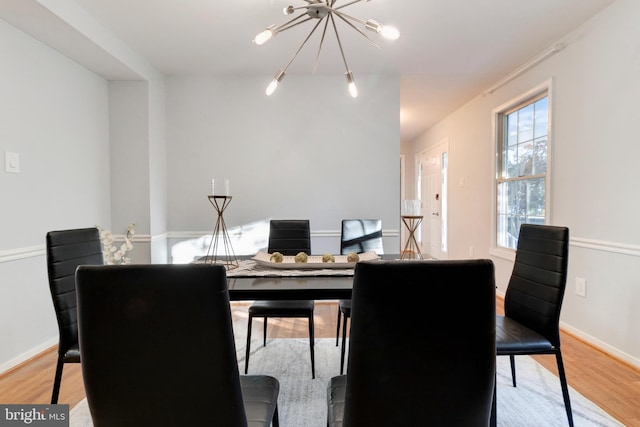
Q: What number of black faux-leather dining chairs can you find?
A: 6